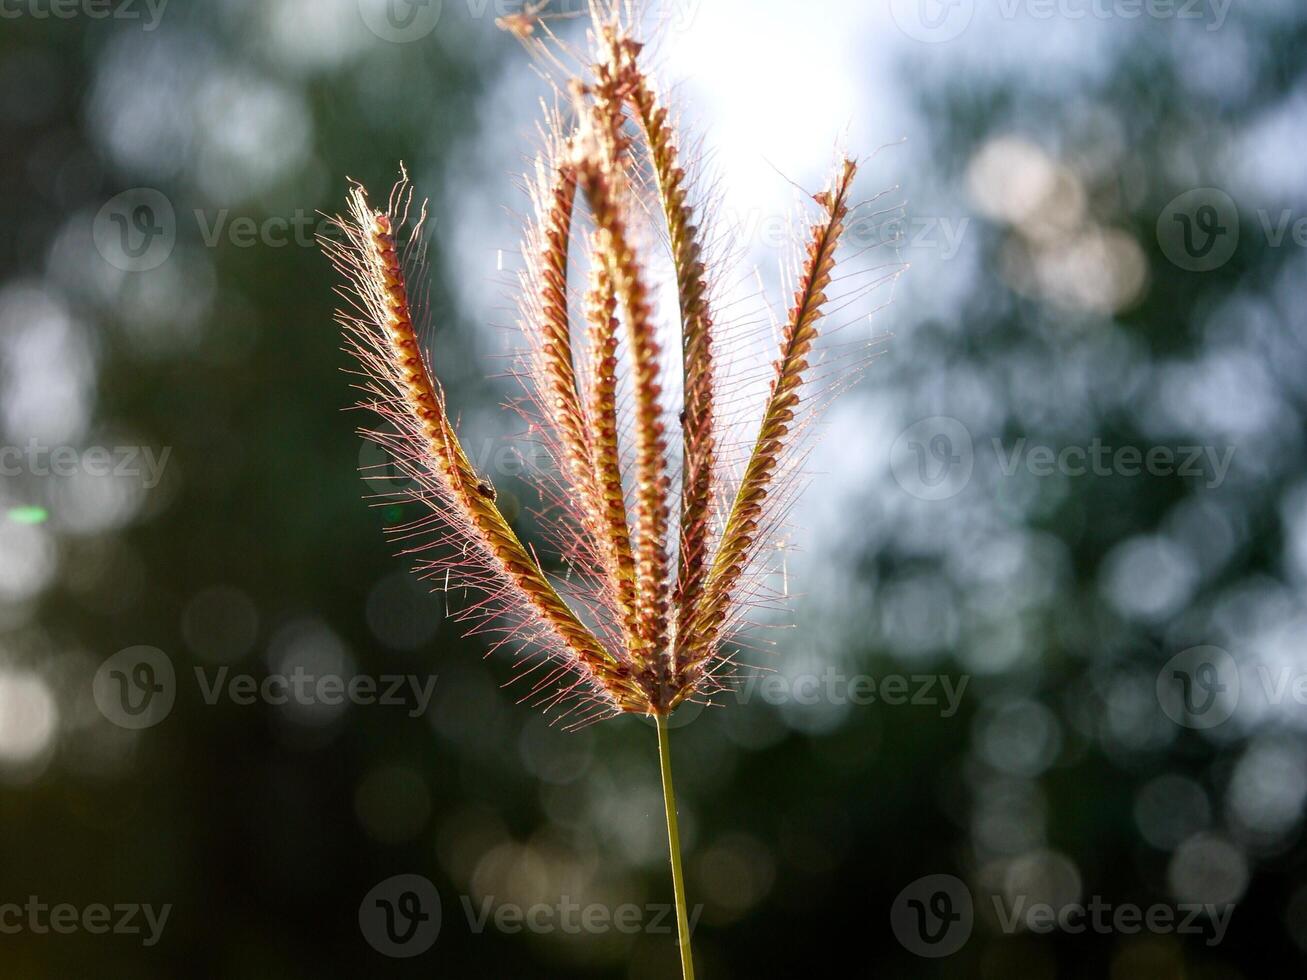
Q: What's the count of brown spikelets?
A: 6